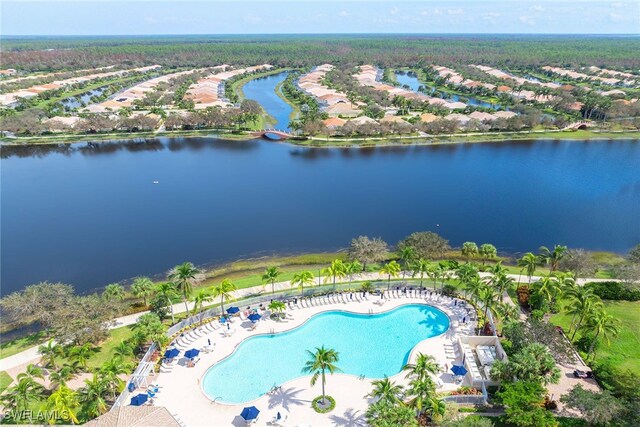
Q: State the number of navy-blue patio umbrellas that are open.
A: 7